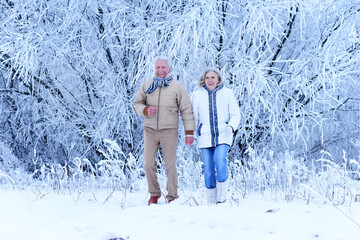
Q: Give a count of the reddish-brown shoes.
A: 2